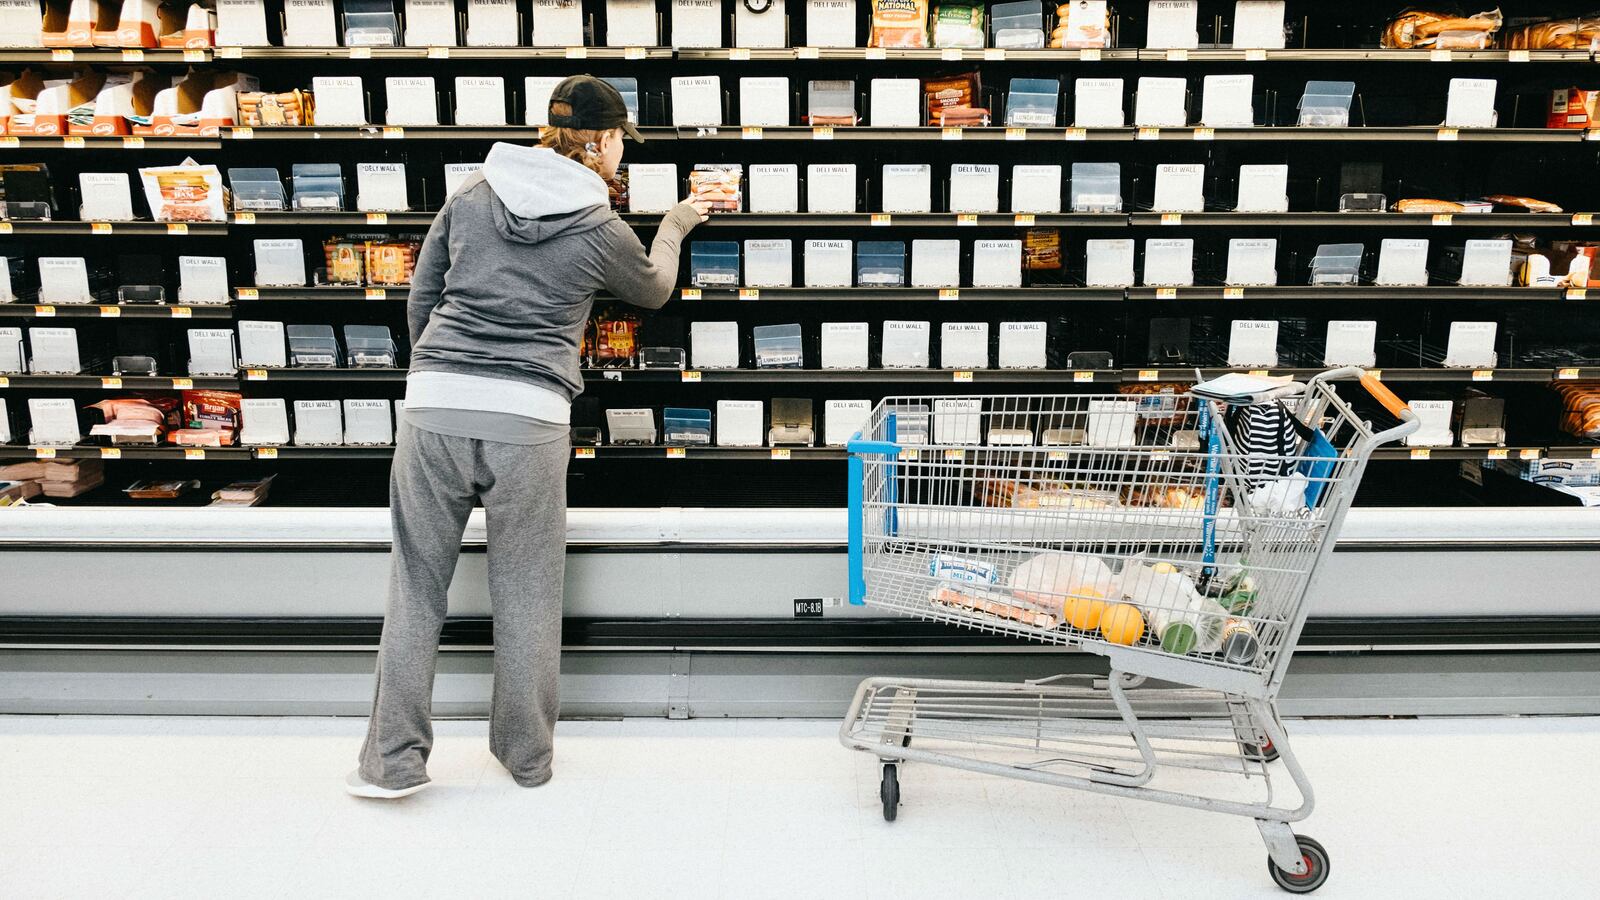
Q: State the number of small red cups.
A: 0